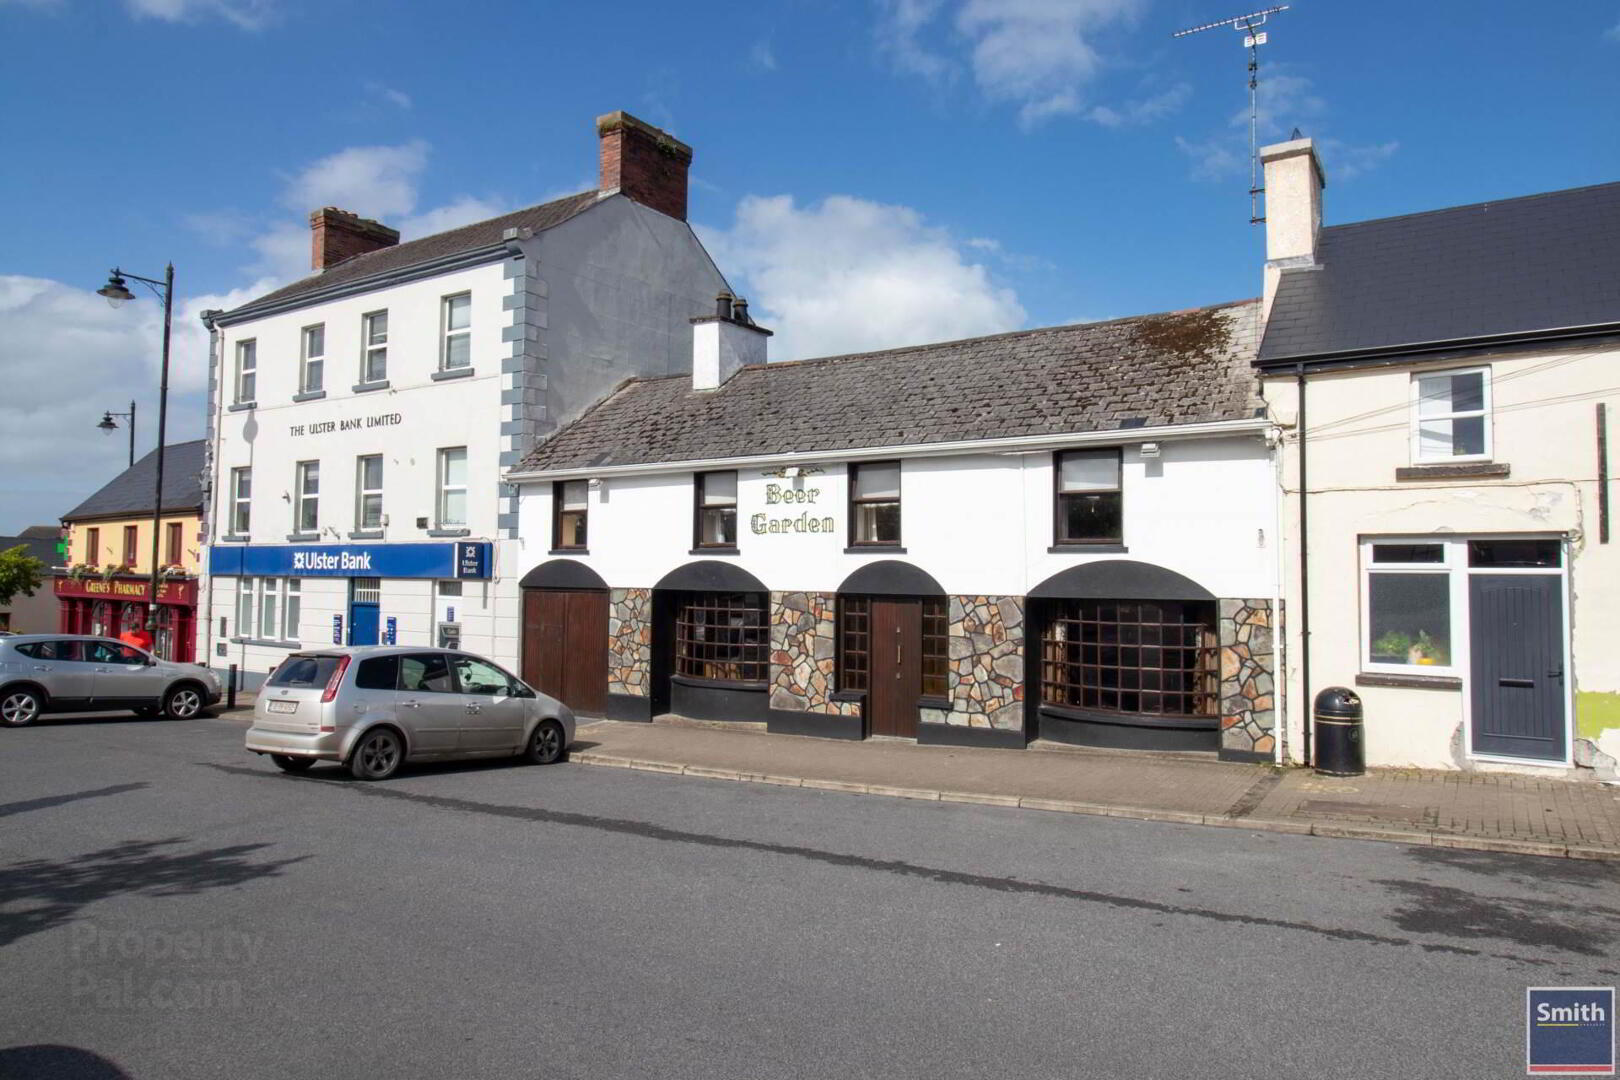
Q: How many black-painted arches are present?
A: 4